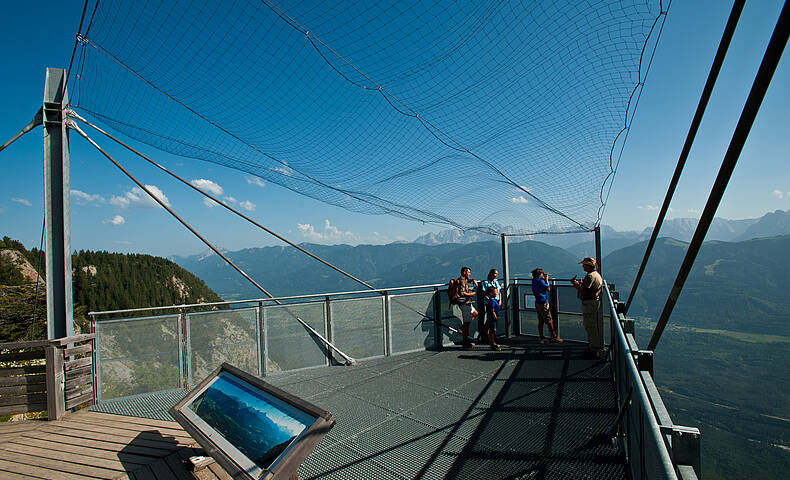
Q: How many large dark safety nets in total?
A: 1